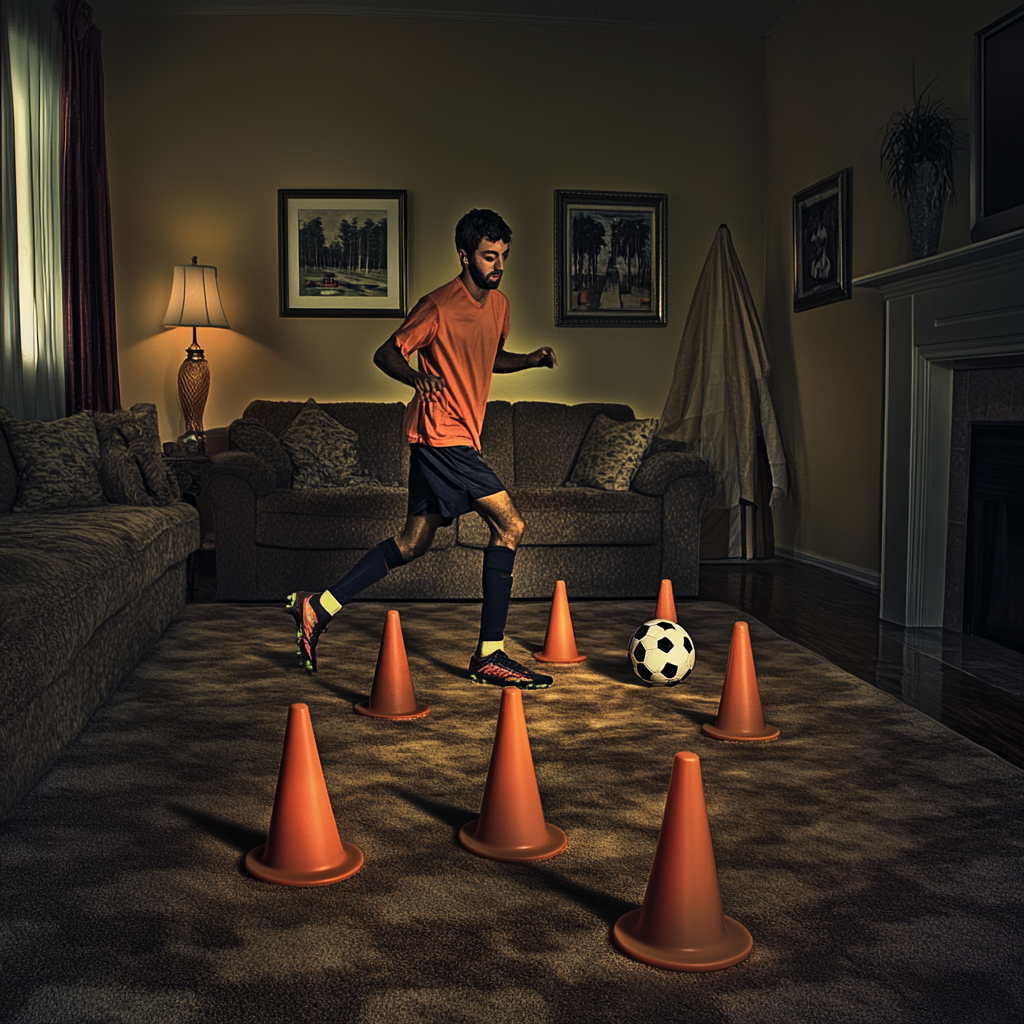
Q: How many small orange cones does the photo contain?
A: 7